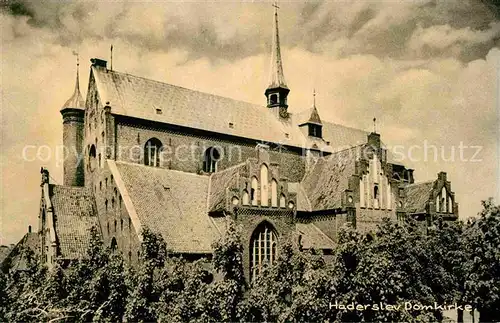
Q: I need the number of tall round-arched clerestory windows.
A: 2